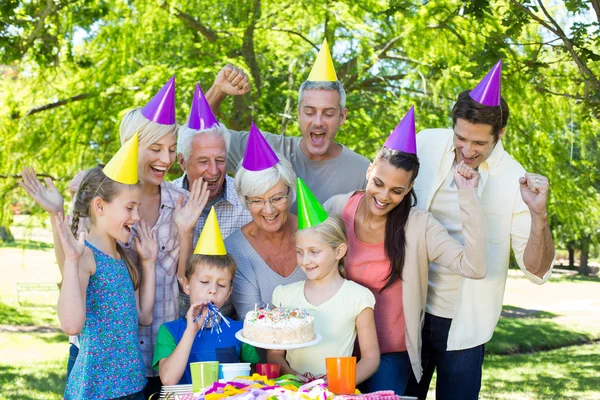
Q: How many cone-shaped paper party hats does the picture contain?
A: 9